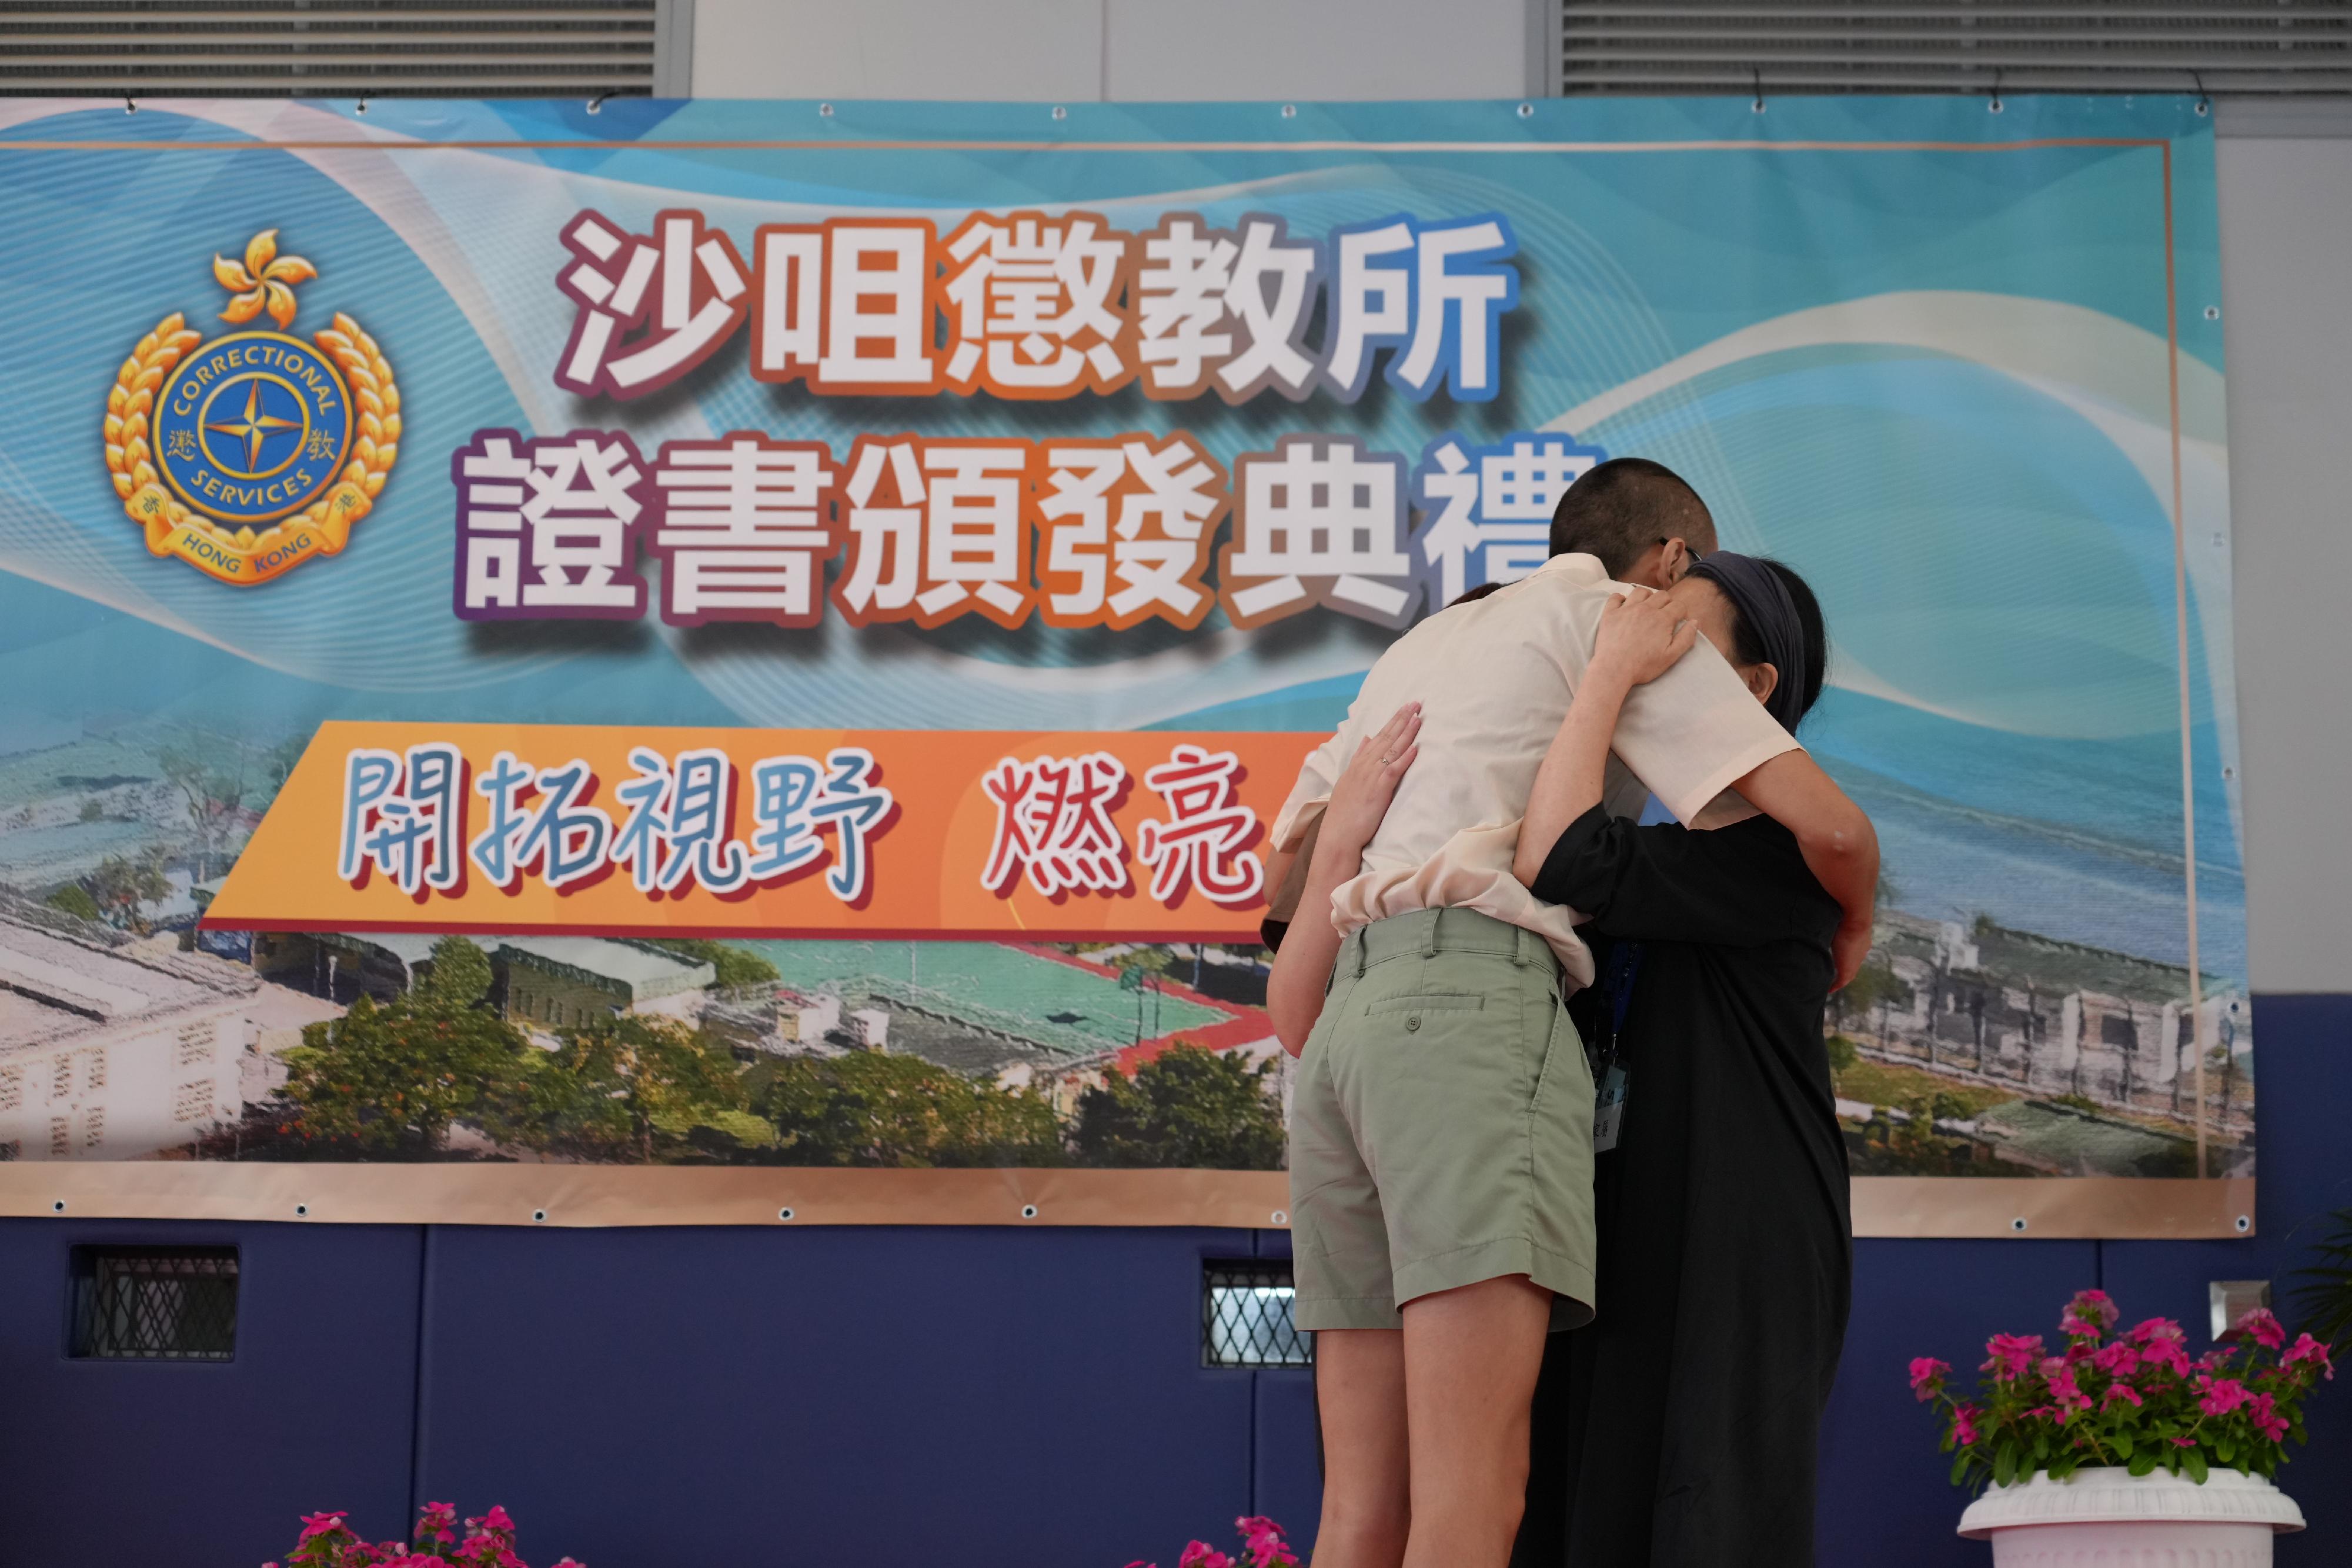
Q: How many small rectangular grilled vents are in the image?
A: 2